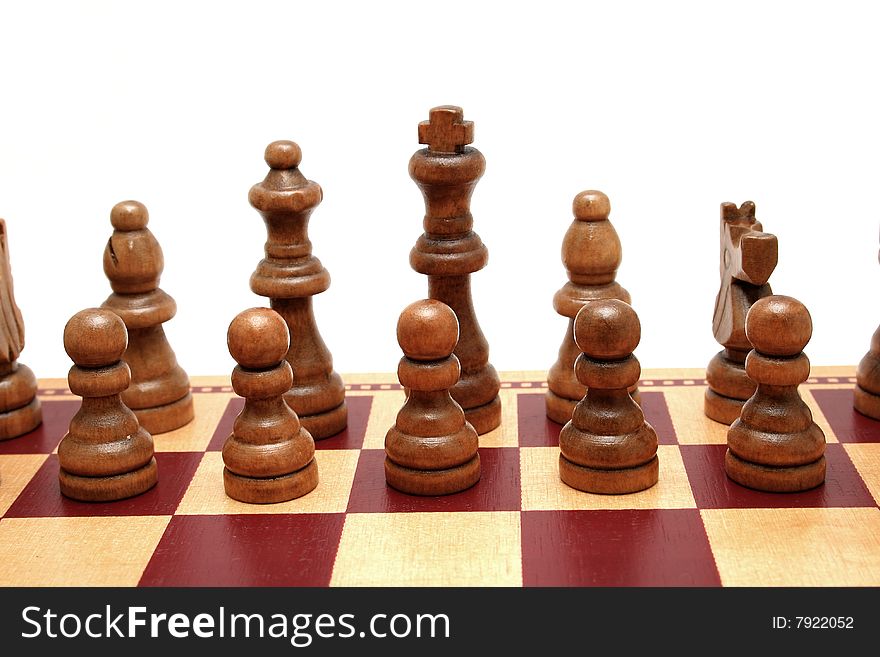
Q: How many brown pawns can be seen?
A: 5